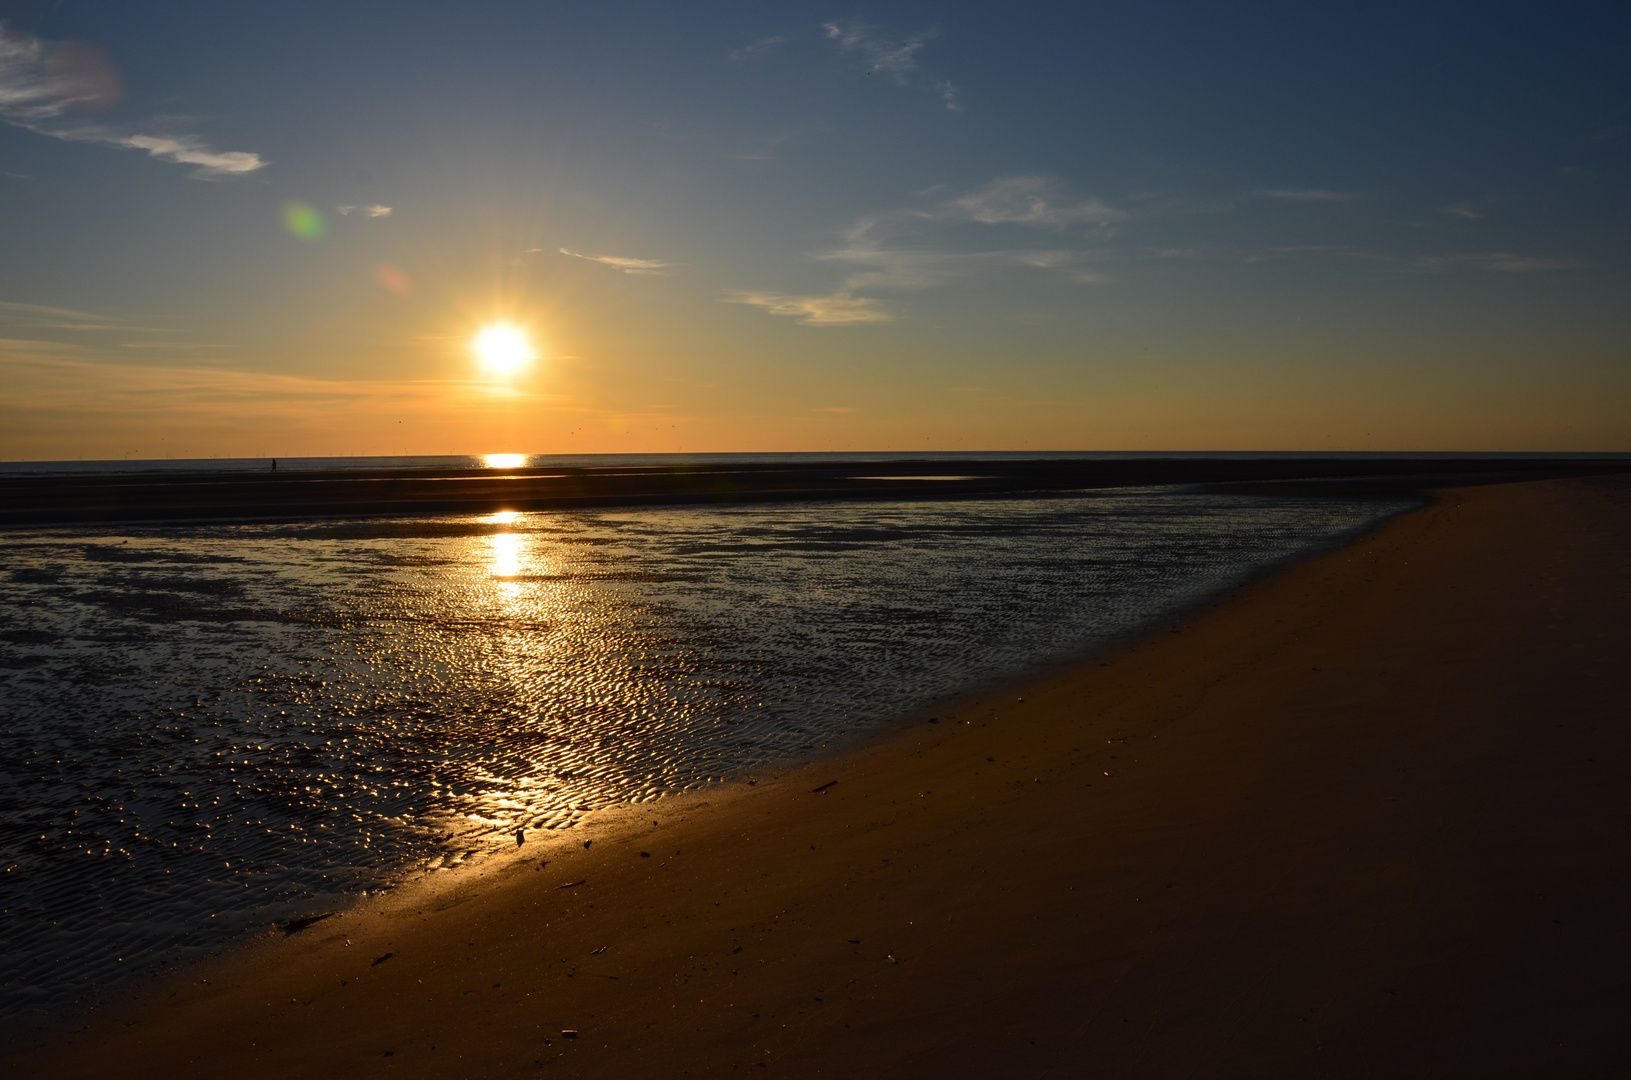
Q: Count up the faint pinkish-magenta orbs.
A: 2